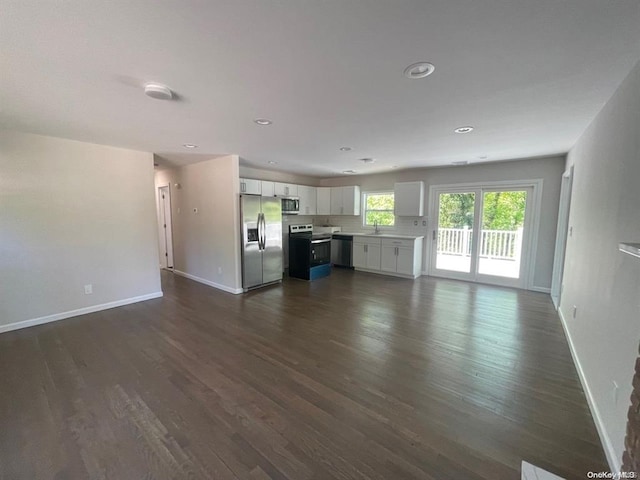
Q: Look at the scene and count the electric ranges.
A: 1